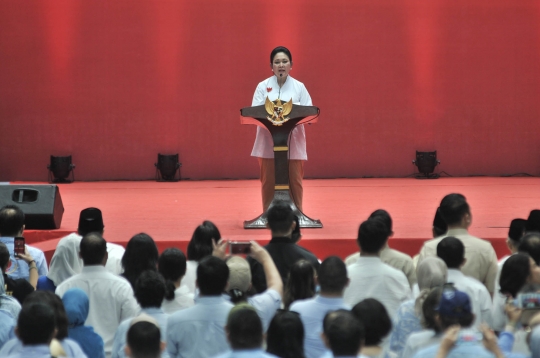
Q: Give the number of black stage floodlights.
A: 3